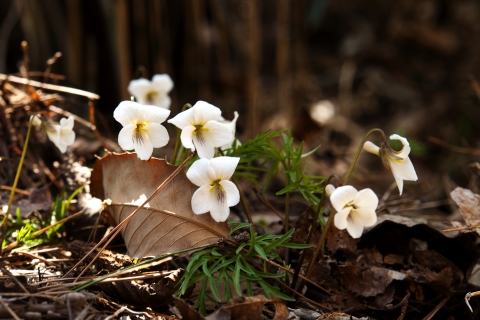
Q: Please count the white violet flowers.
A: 8